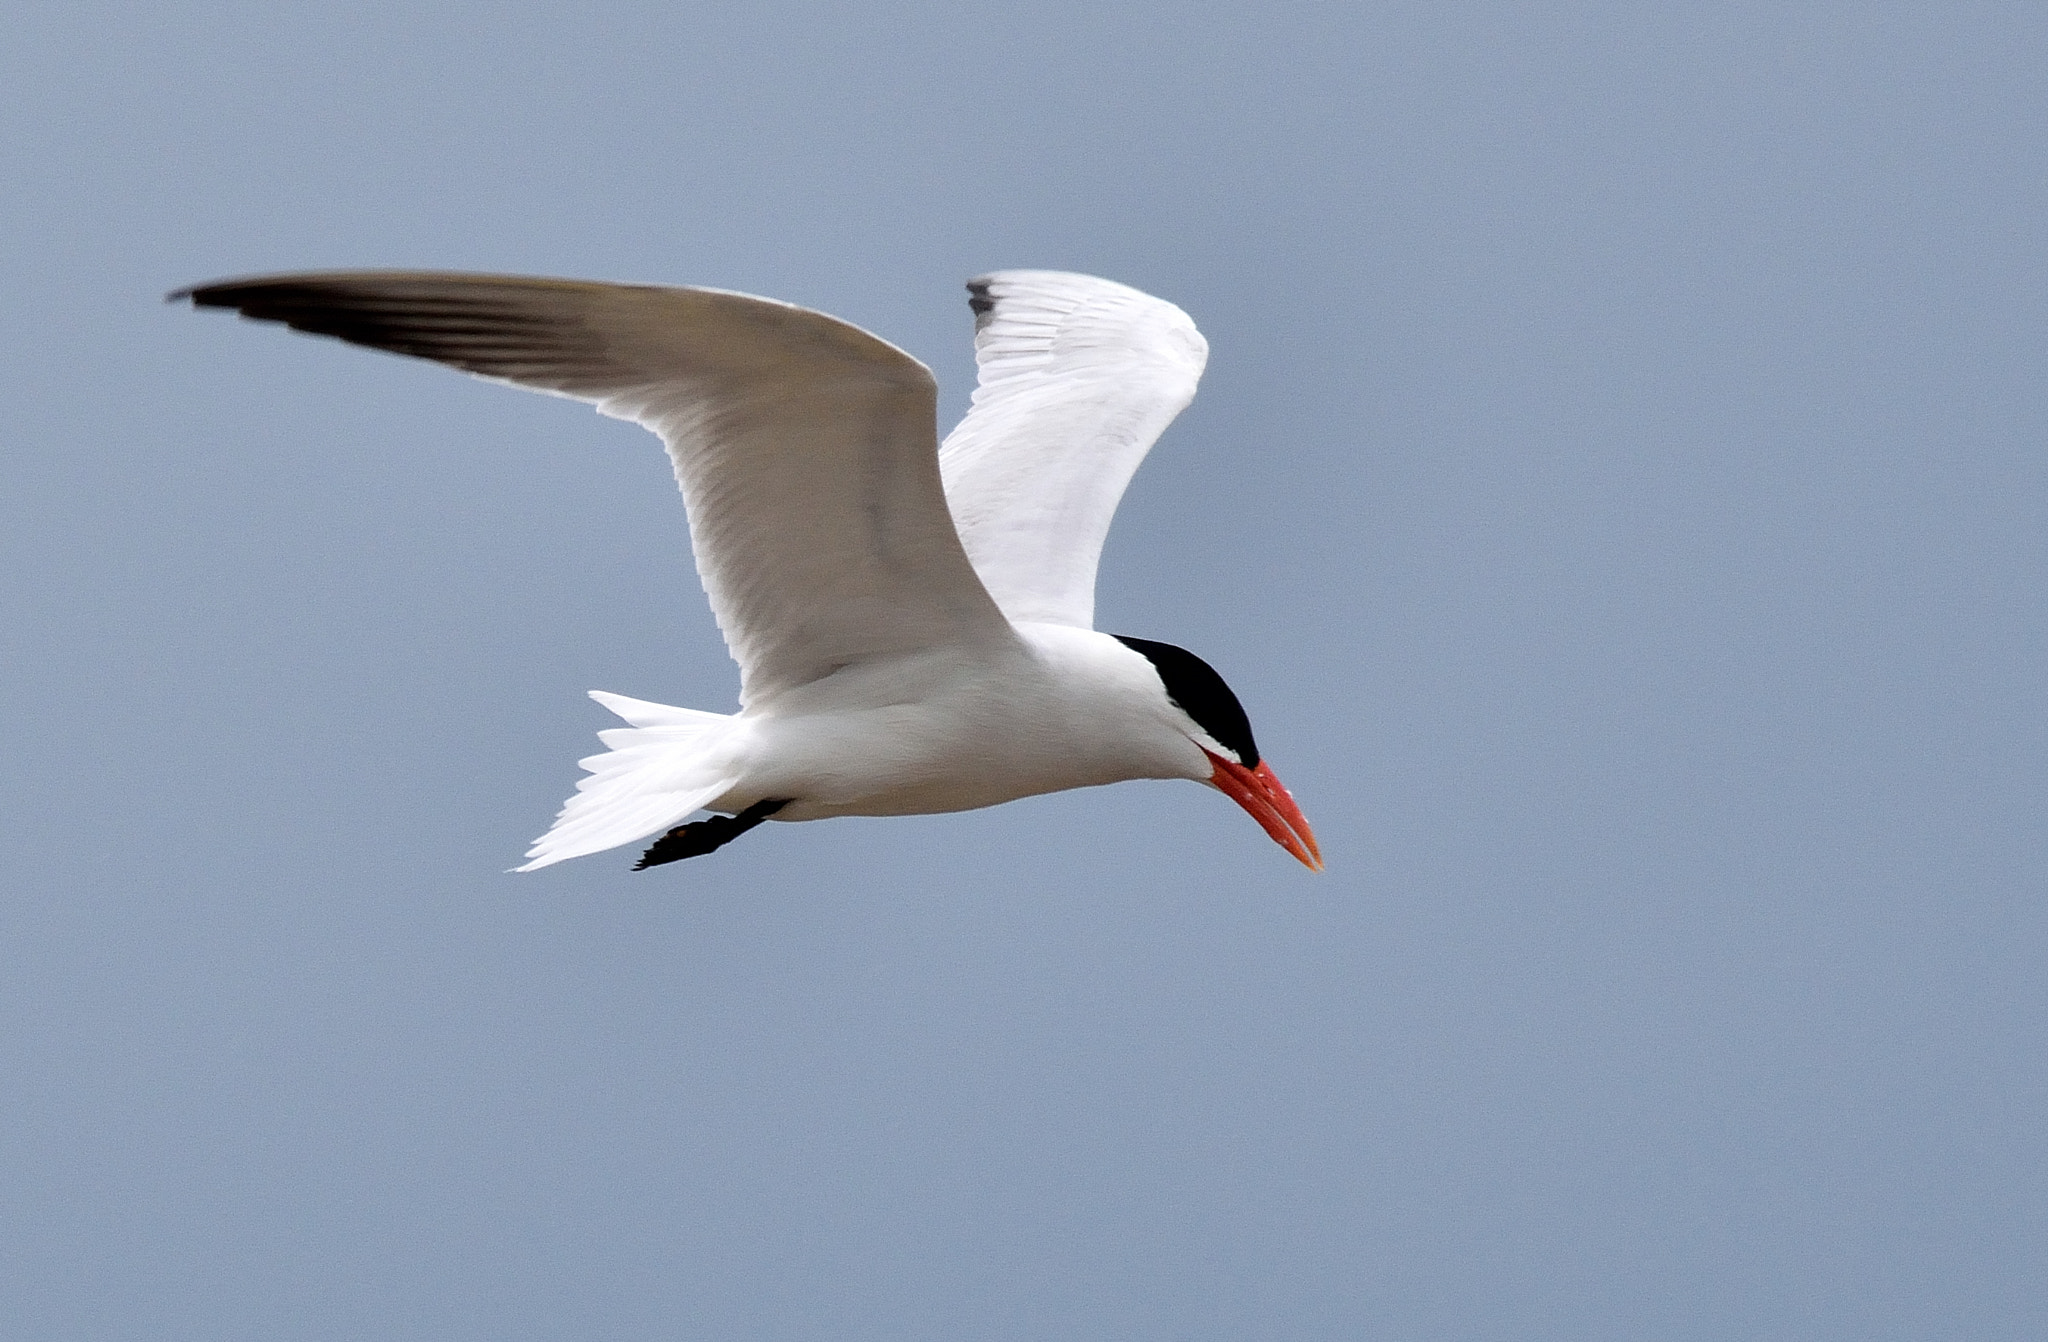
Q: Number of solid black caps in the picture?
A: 1